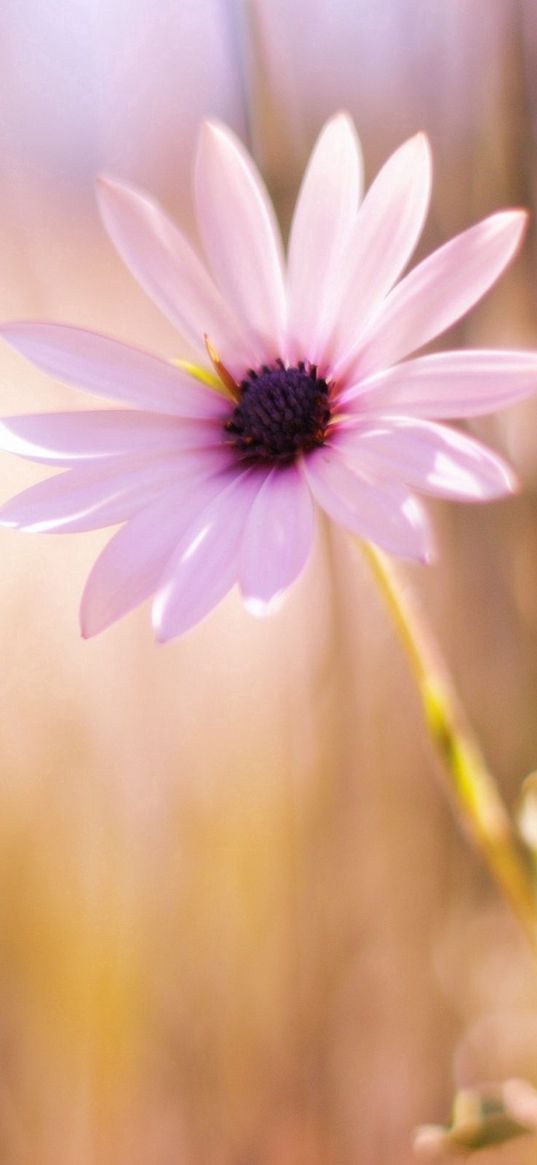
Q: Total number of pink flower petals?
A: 14